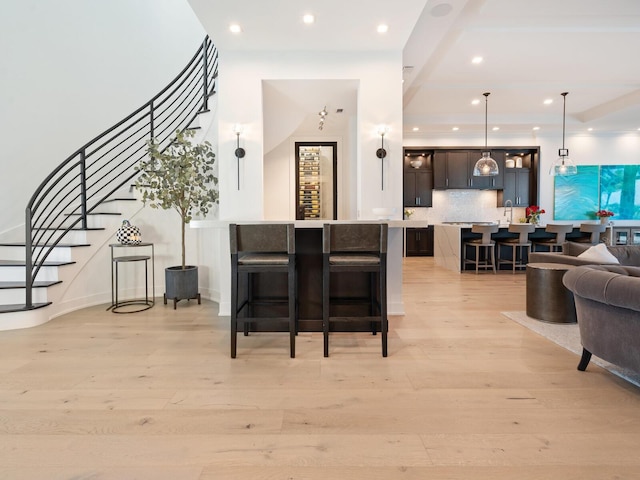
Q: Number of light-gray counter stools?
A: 4